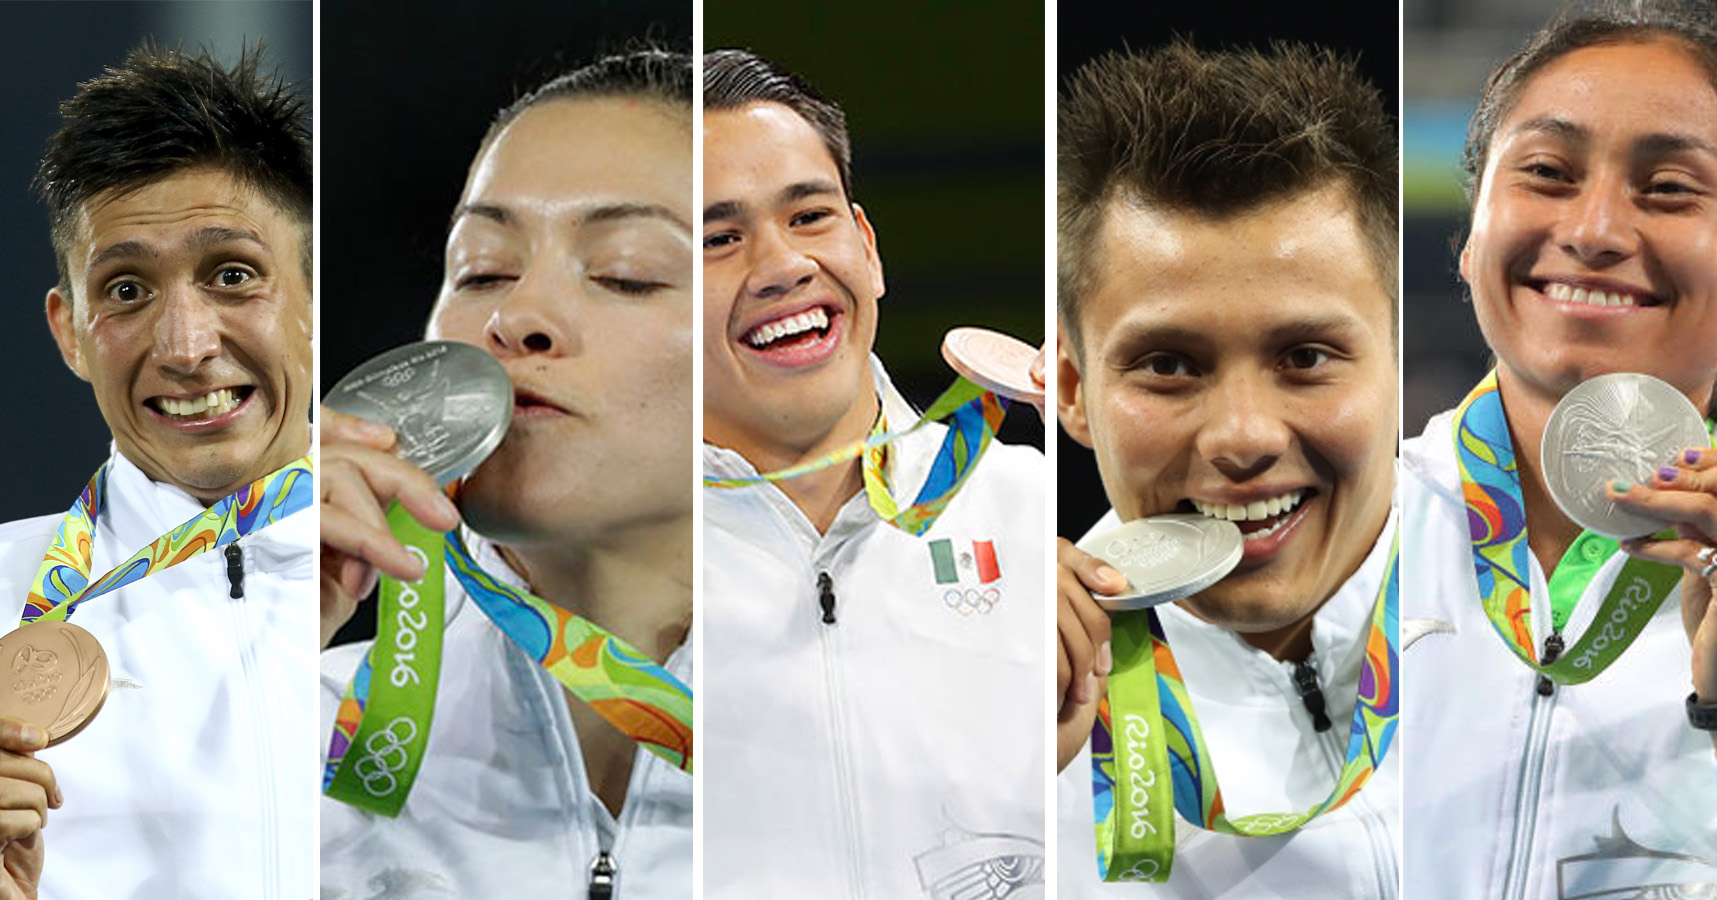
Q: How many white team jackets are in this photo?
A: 5